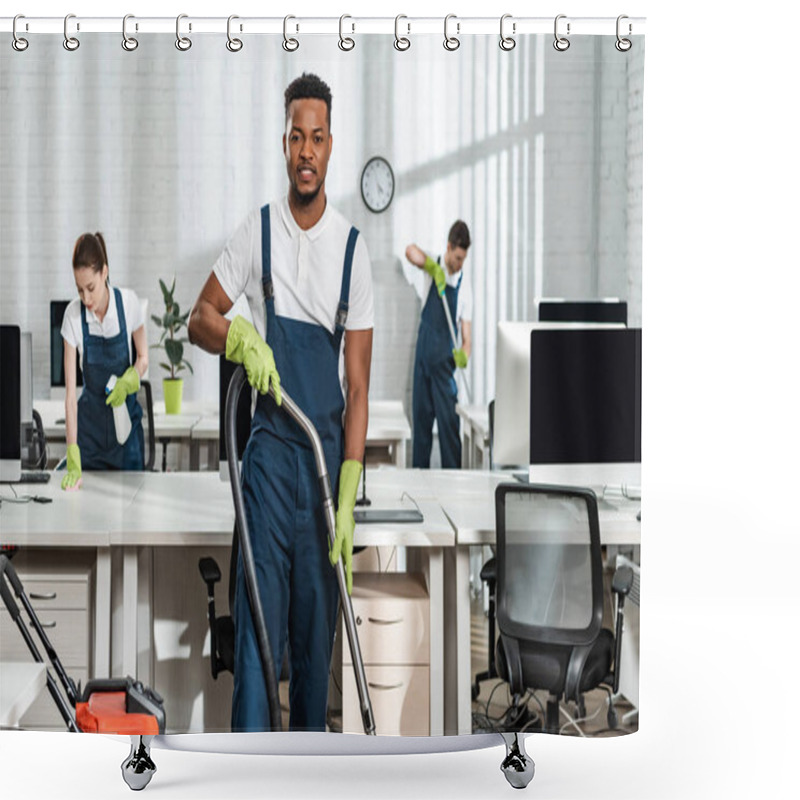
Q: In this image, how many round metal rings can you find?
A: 12